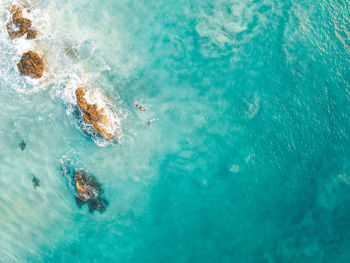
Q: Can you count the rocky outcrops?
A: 4